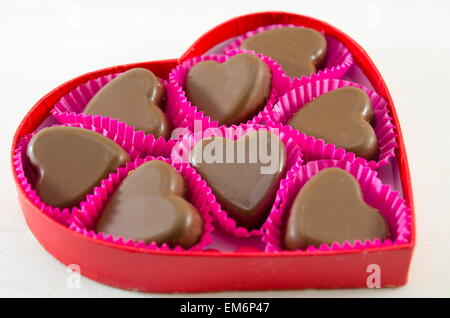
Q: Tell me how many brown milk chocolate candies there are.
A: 8